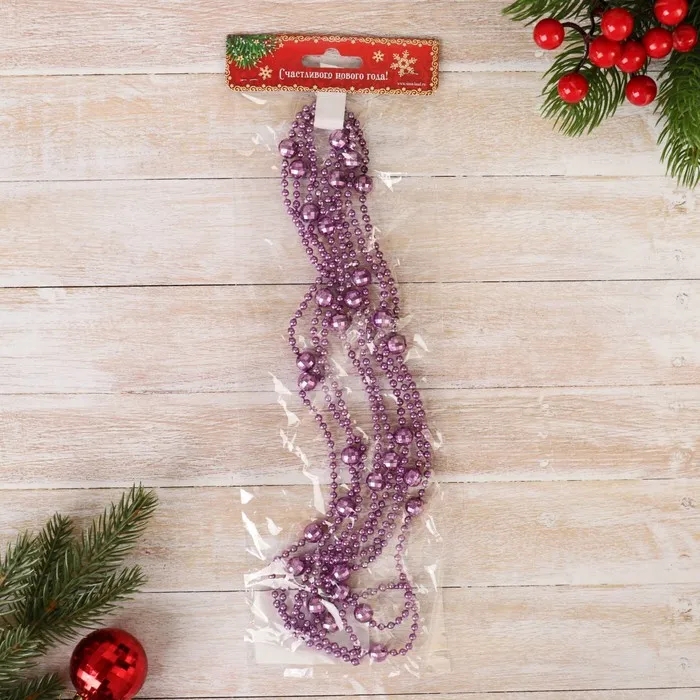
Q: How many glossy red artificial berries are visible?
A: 9